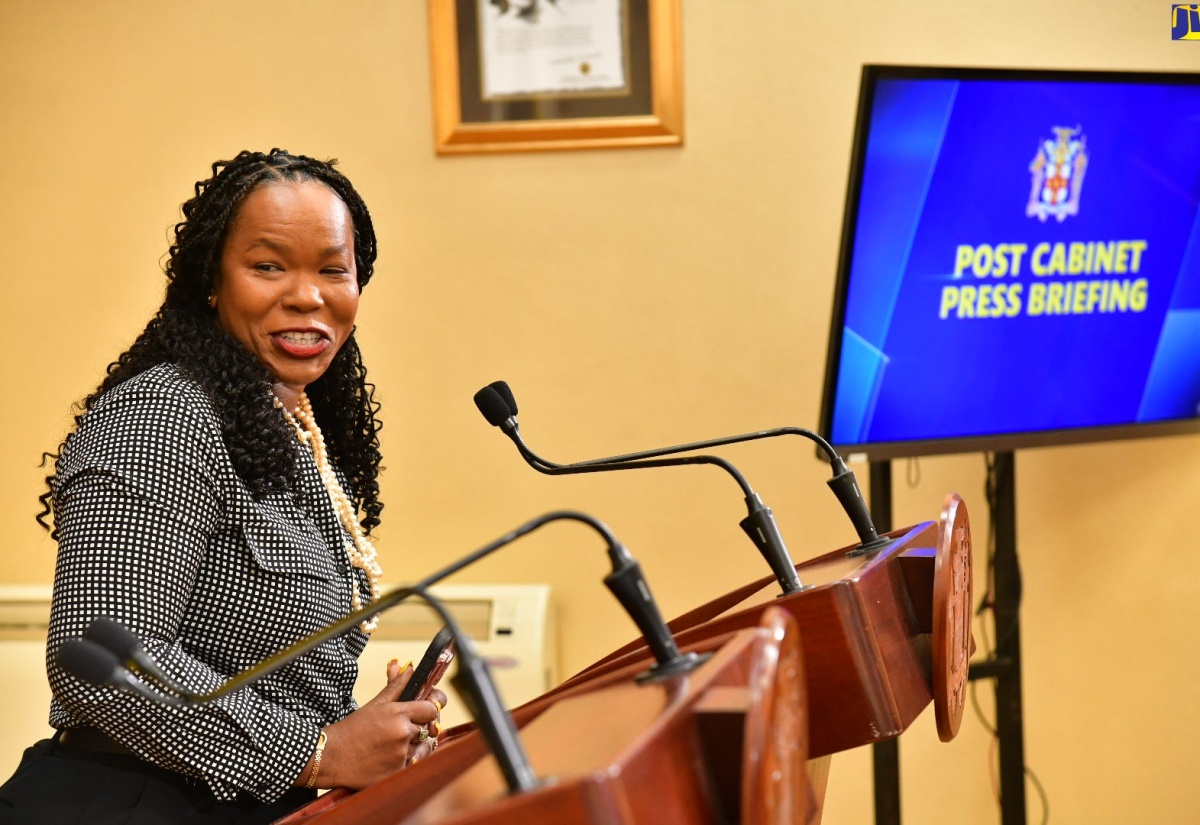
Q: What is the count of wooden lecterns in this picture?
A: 2